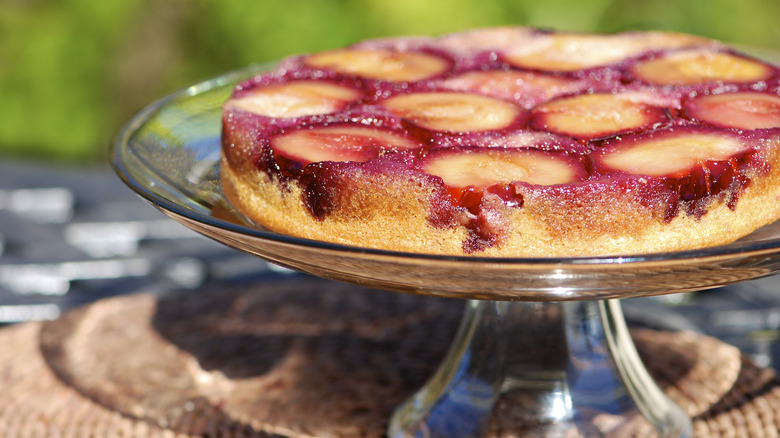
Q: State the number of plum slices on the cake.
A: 11